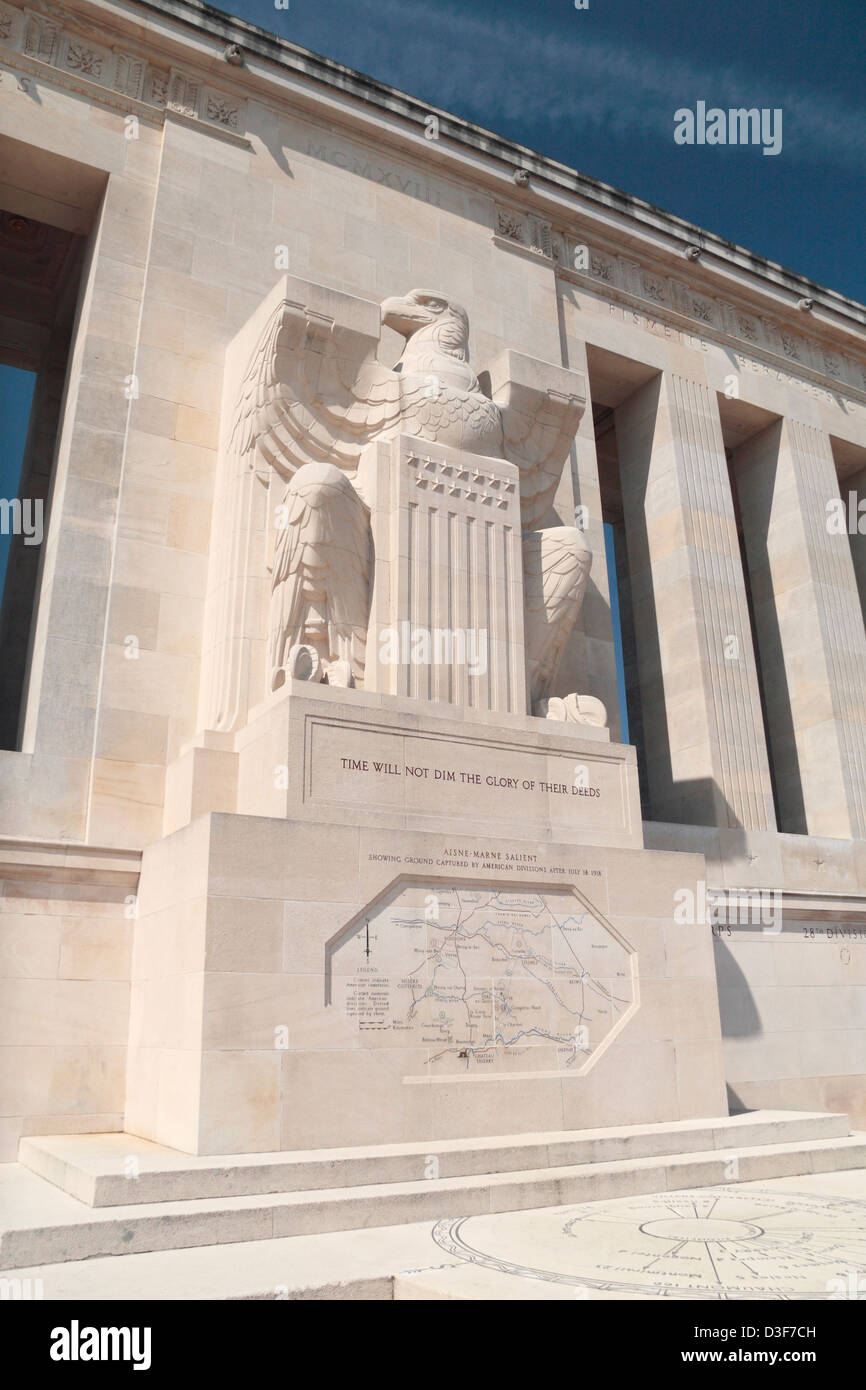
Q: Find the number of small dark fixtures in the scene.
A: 4